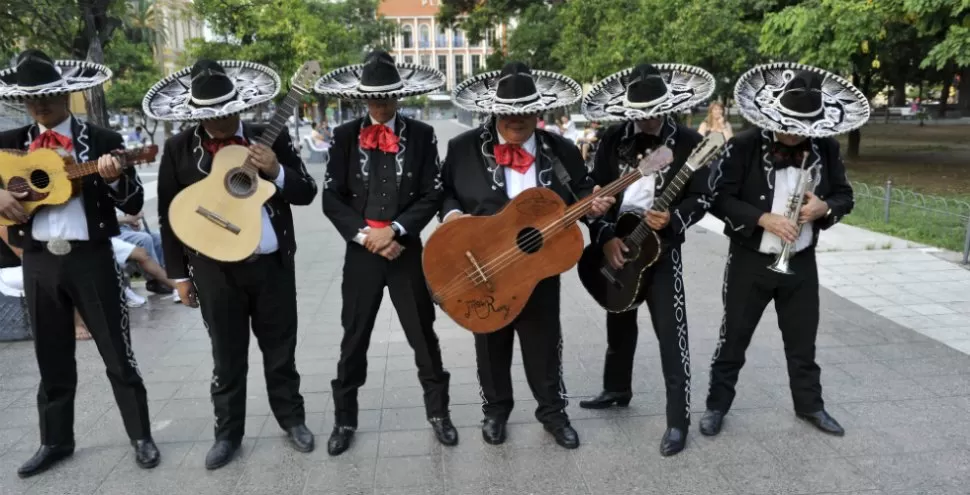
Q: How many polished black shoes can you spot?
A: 12